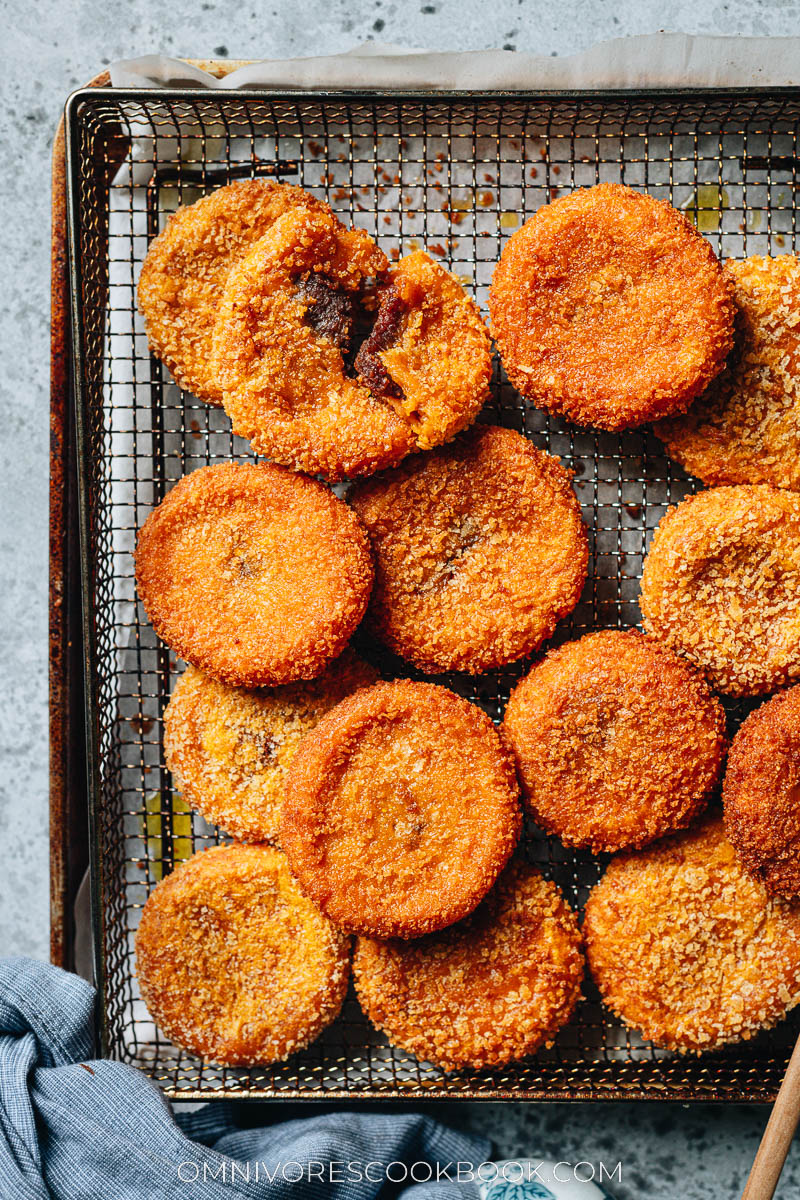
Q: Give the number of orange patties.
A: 14